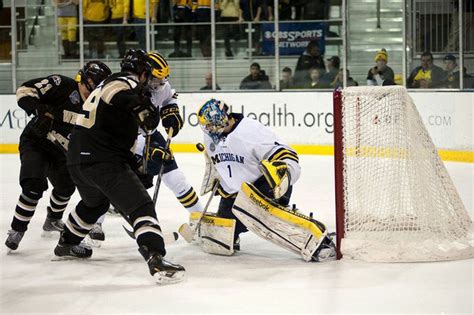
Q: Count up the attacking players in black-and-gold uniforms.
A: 2